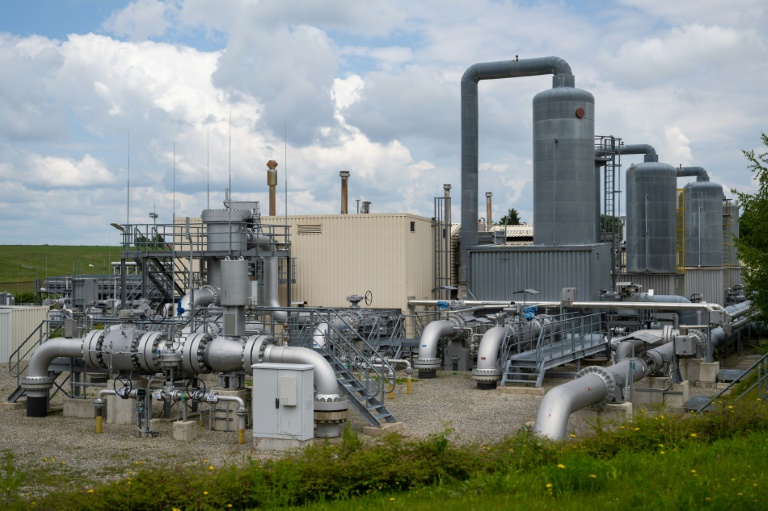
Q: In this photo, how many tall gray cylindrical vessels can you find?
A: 4